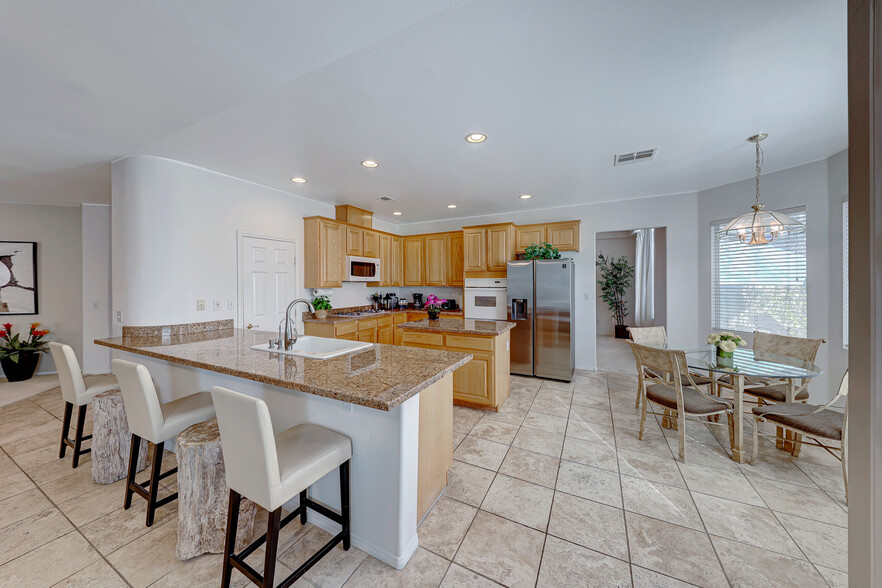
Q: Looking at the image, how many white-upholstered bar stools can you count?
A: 3